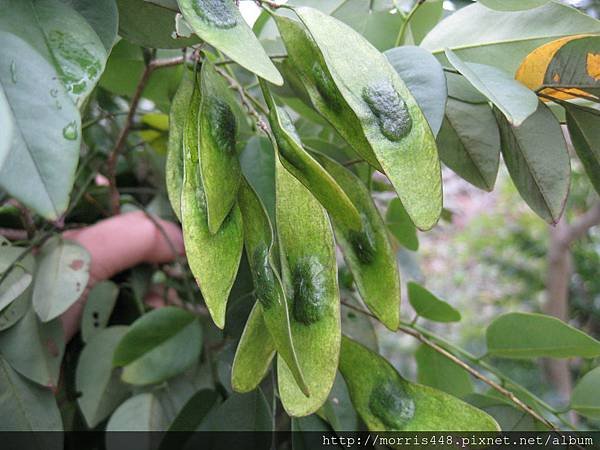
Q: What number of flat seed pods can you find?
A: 12